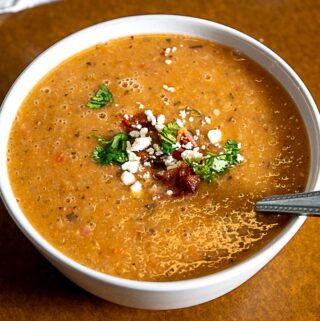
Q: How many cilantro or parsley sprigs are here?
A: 4